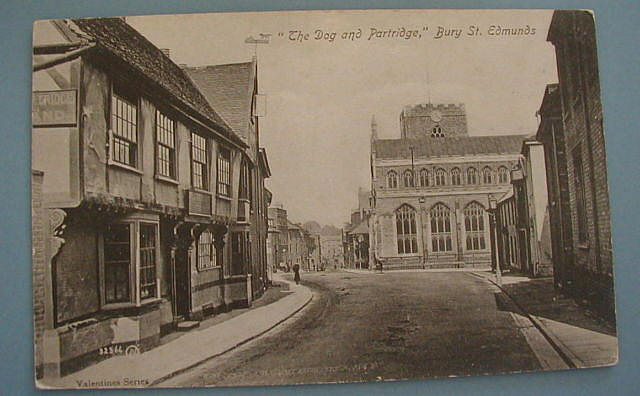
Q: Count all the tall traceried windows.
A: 3